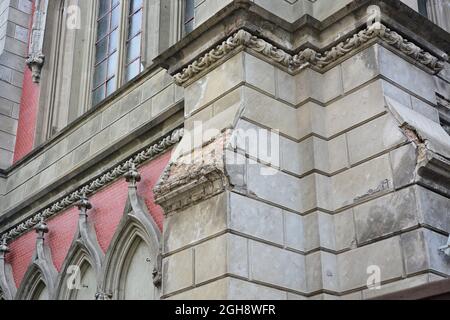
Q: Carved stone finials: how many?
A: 4